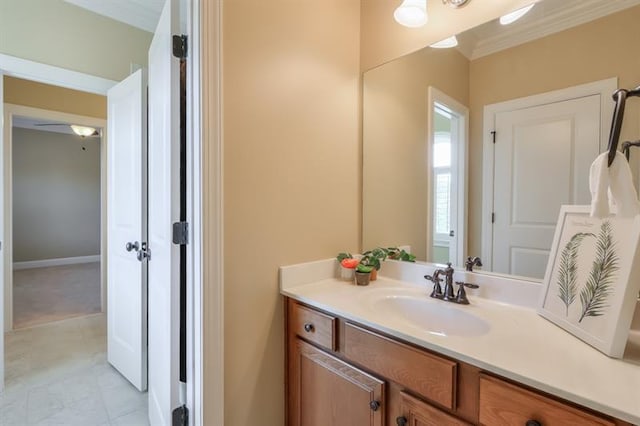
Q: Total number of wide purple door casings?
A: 0